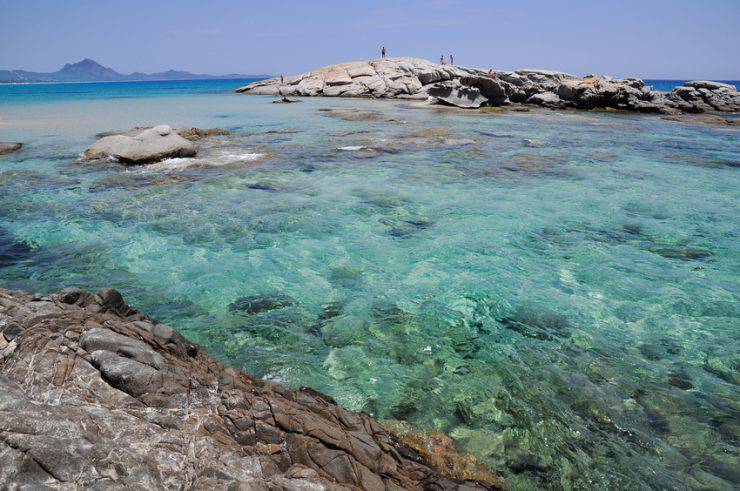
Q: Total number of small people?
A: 5